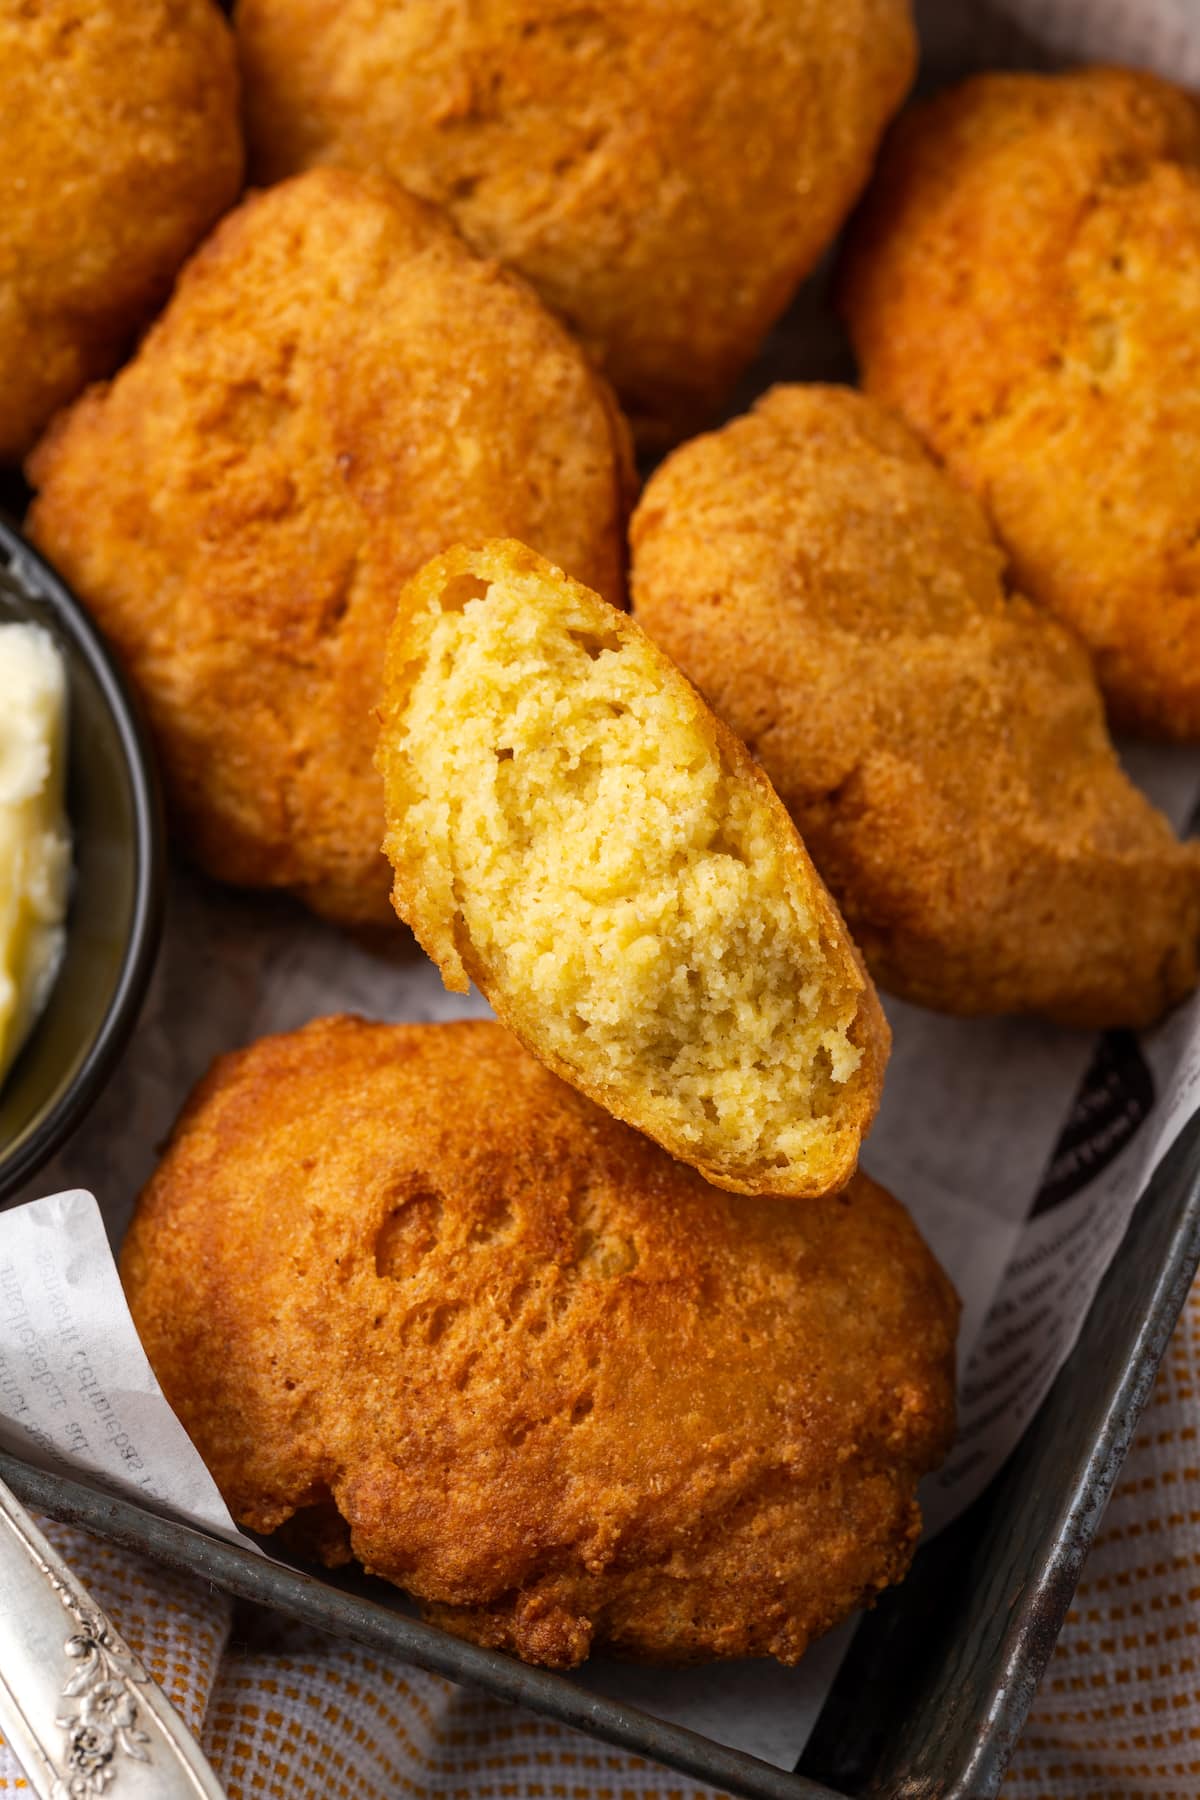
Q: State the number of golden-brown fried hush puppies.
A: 7